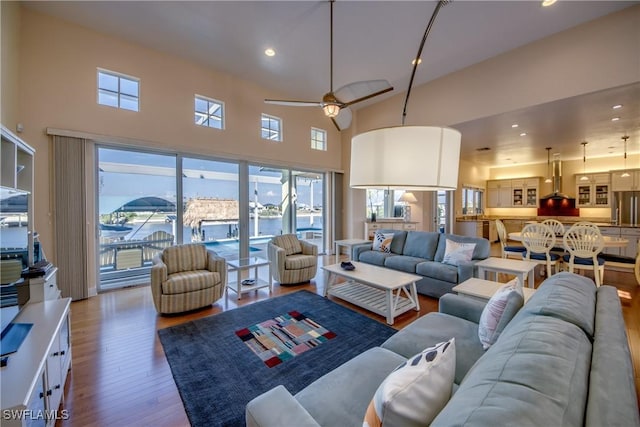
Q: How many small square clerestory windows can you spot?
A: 4